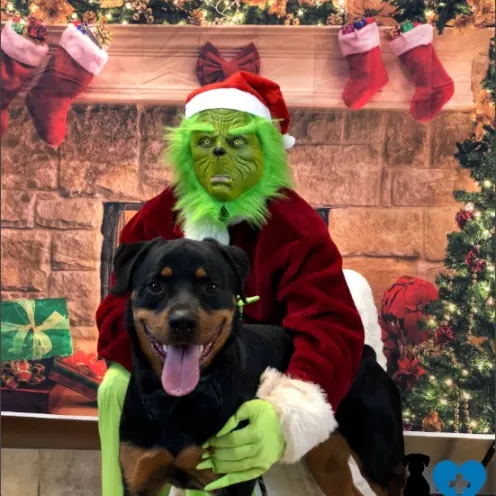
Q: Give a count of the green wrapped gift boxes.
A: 1